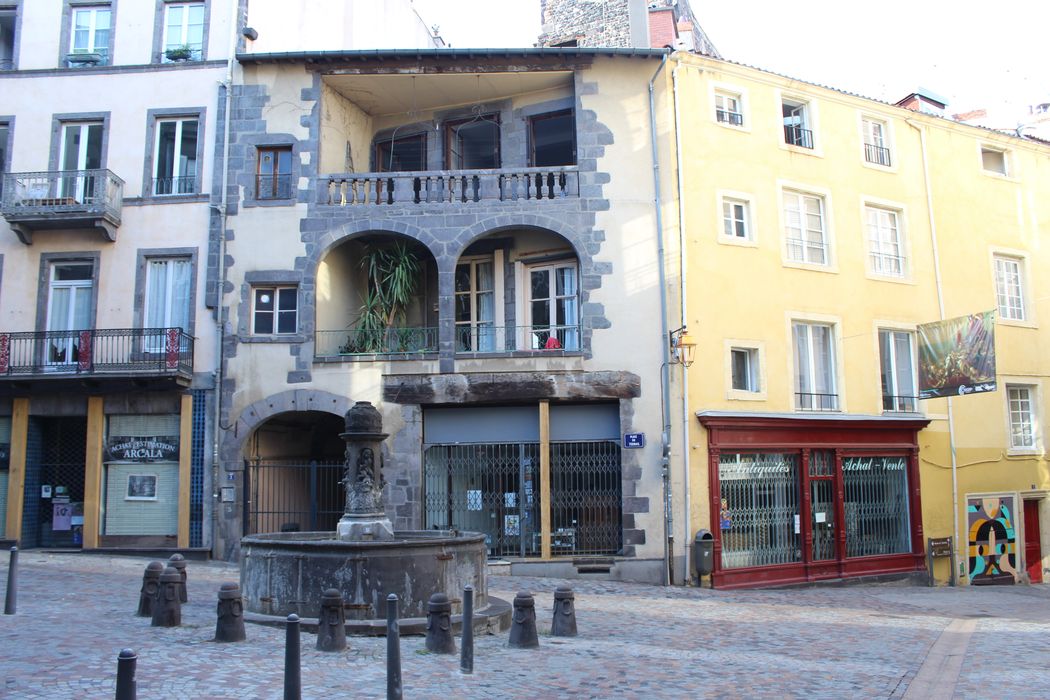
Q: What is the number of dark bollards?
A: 13